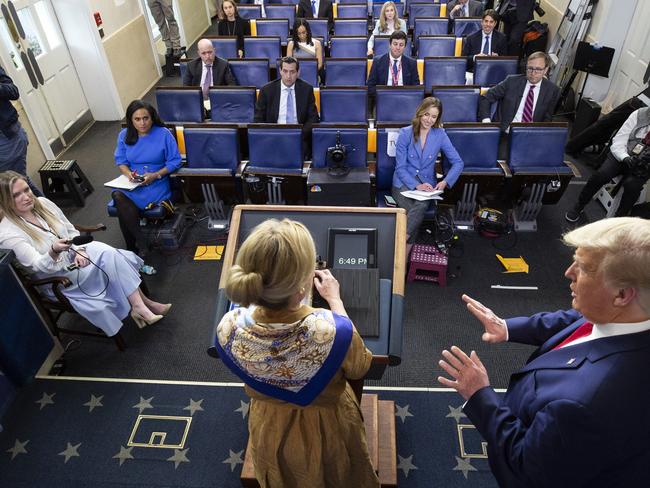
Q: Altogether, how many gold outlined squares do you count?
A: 2